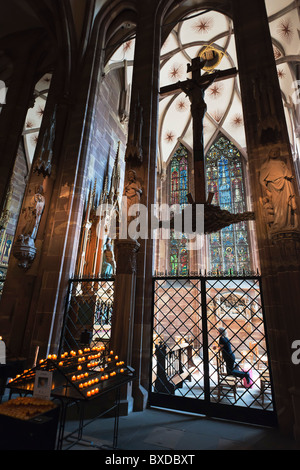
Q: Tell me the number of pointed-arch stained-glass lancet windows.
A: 2